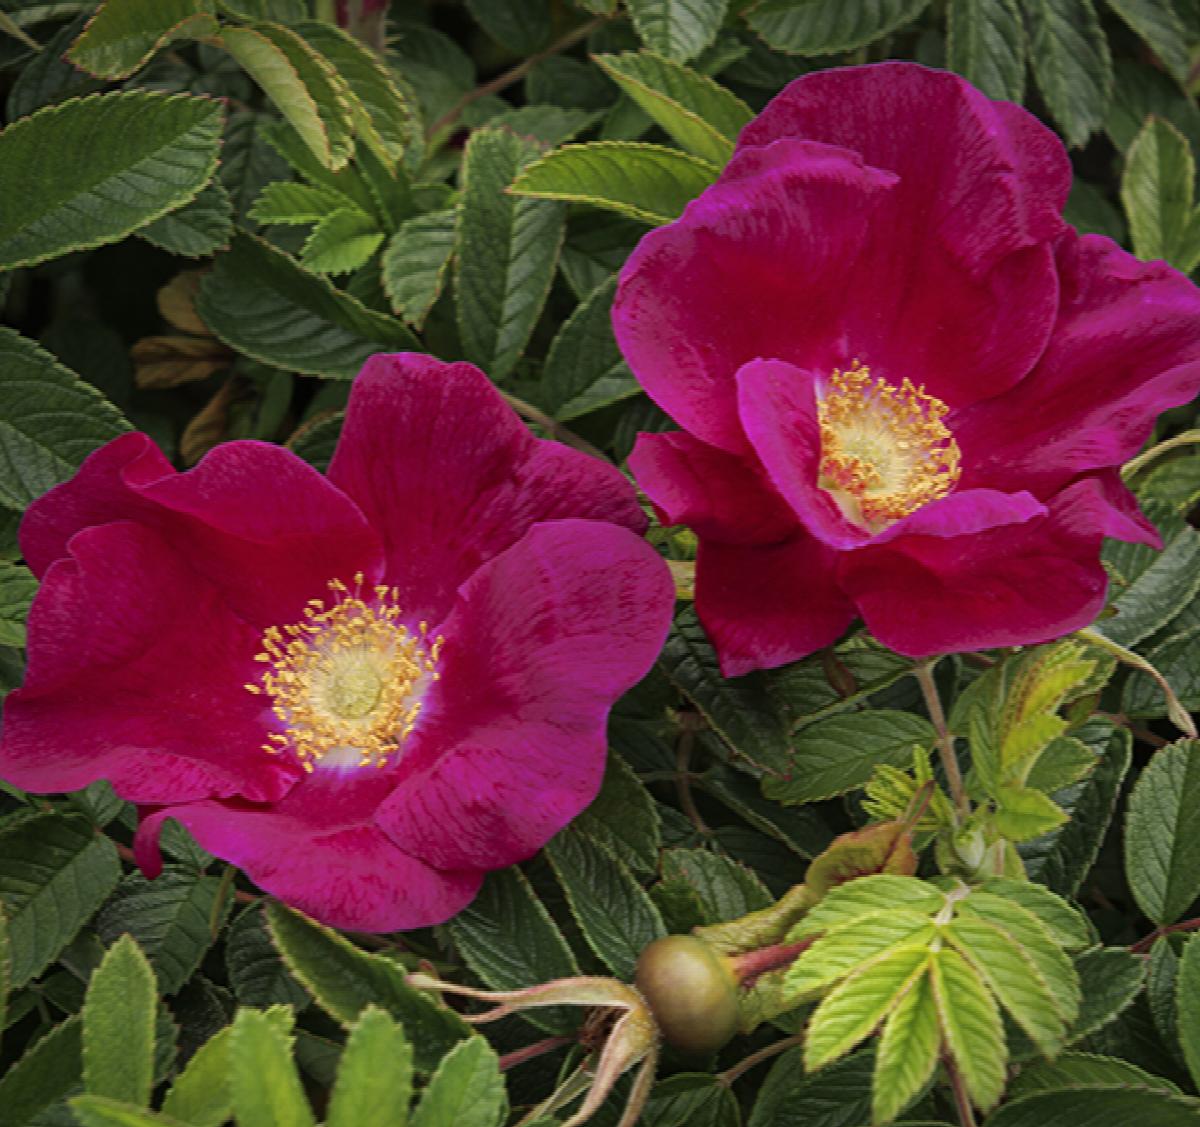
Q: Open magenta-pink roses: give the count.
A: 2